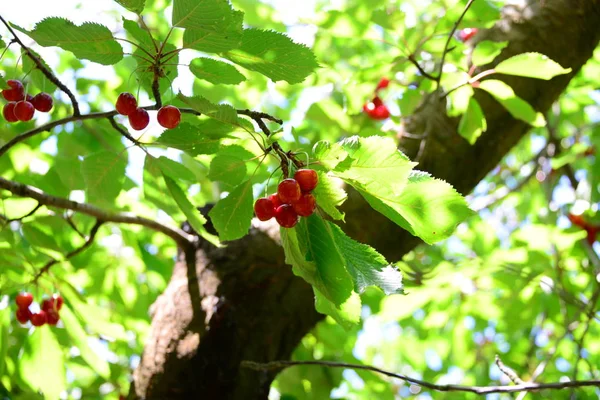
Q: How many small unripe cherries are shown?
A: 0